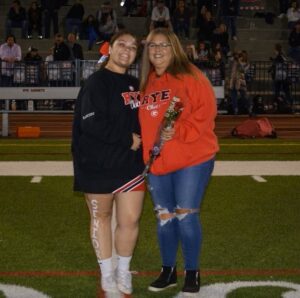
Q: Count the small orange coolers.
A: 1